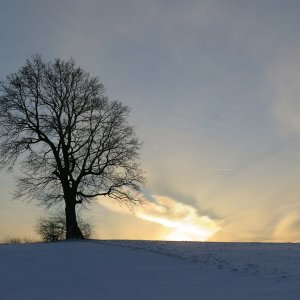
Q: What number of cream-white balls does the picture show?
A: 0